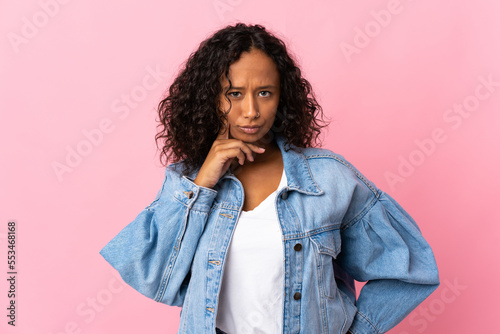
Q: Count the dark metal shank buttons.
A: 4